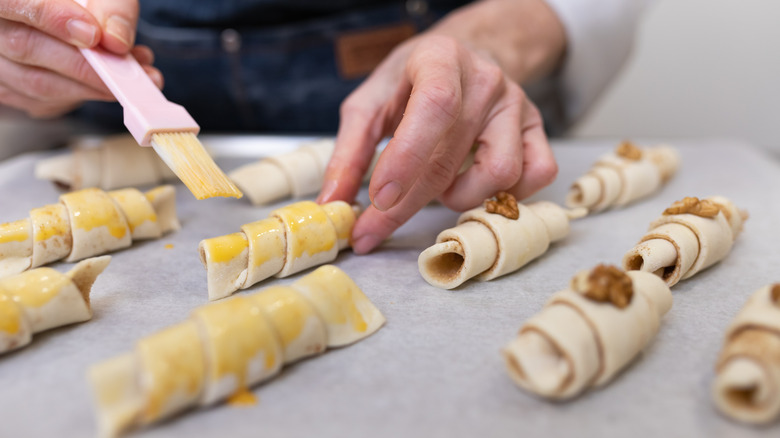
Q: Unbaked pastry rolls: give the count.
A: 11